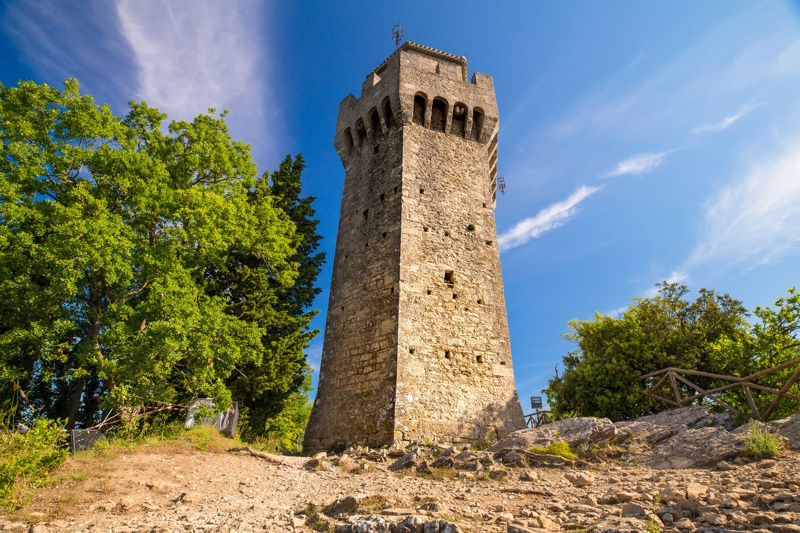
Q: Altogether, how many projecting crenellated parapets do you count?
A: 1